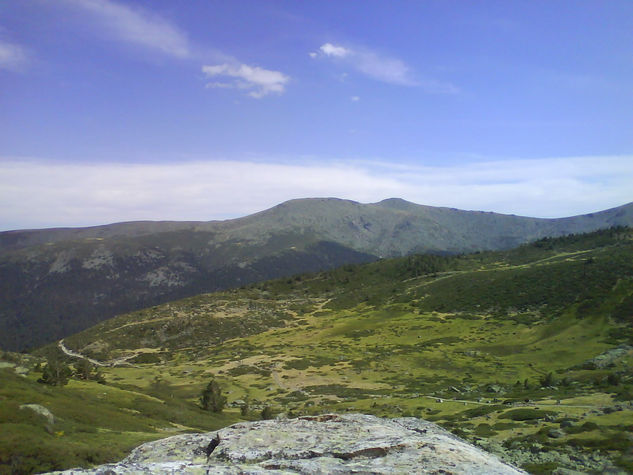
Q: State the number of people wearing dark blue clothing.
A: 0